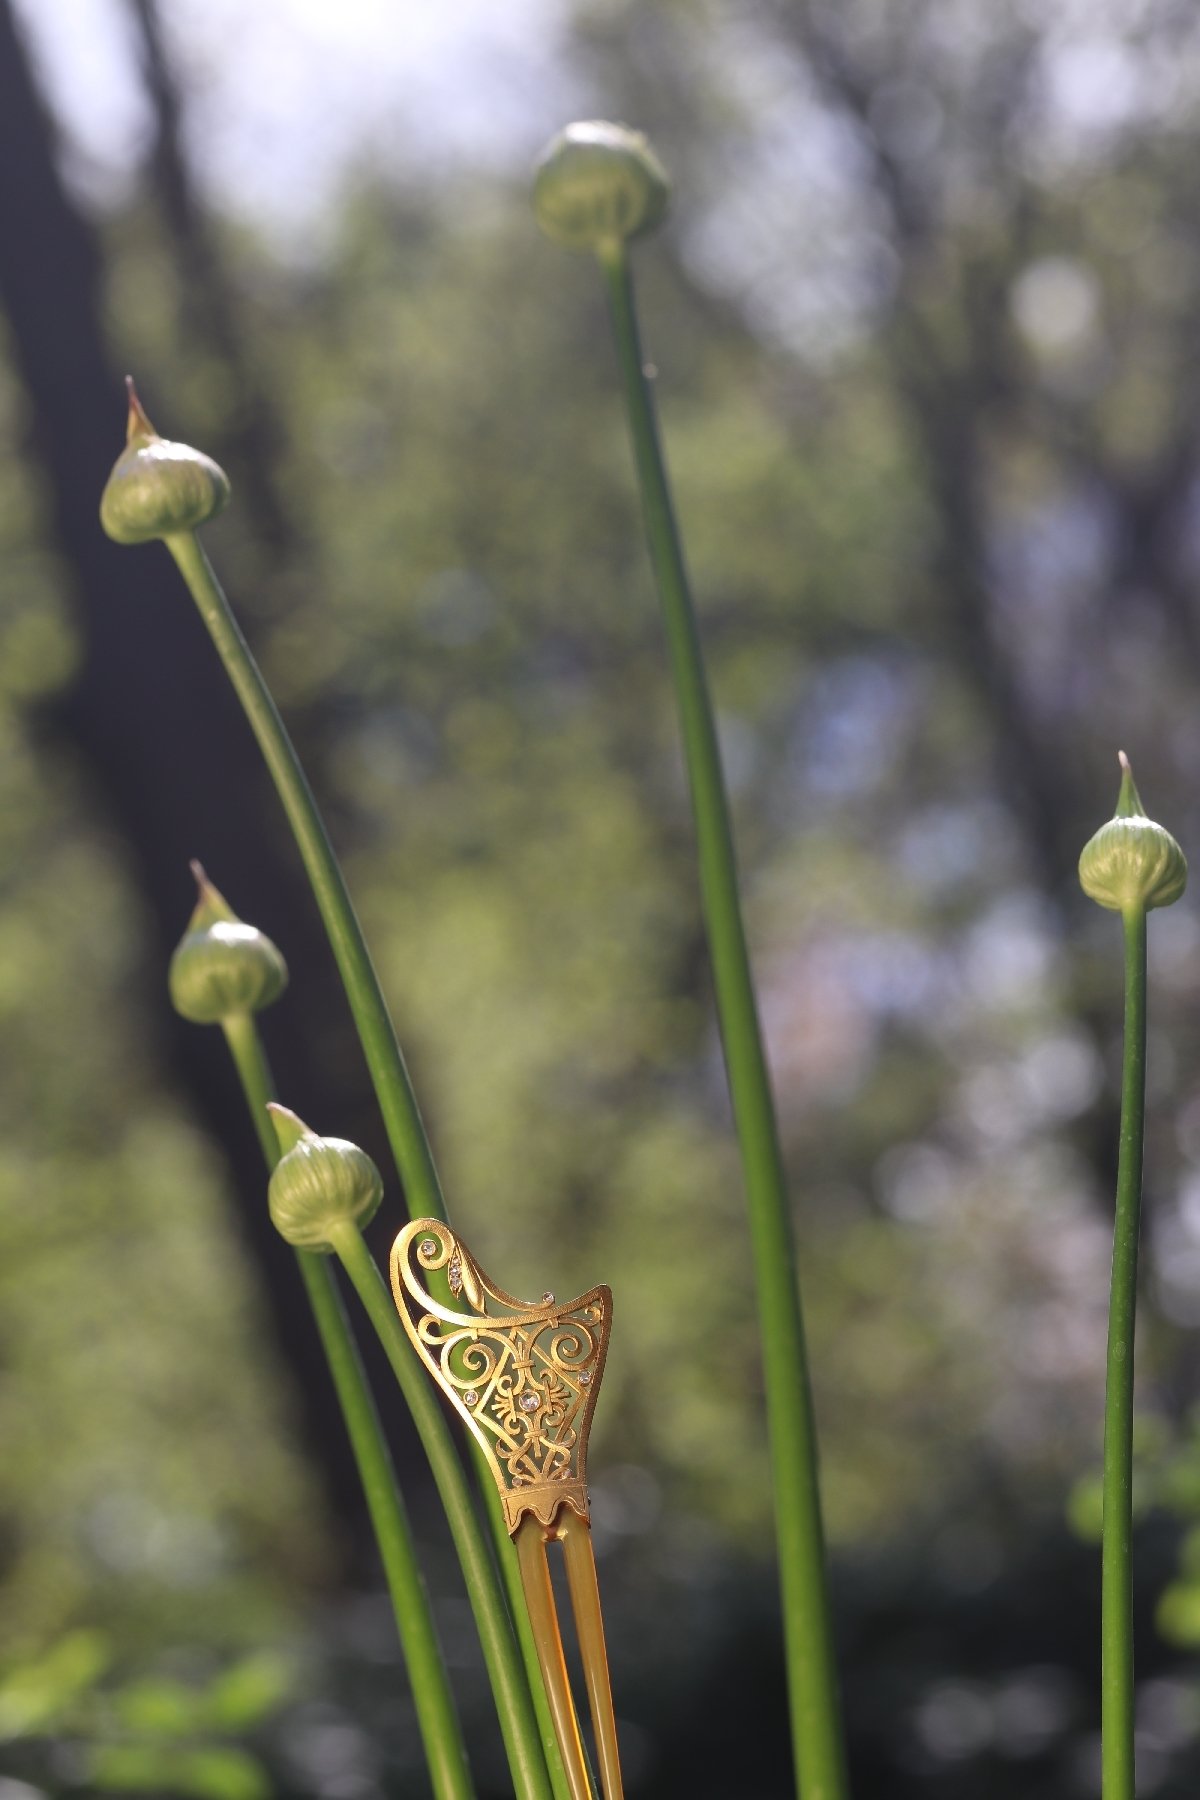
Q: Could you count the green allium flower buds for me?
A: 5